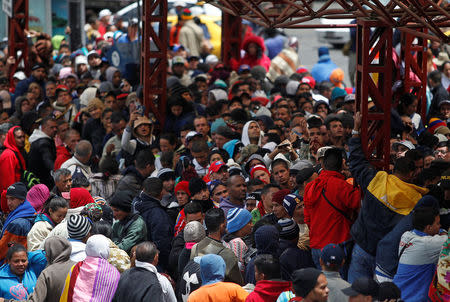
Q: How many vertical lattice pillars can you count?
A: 5